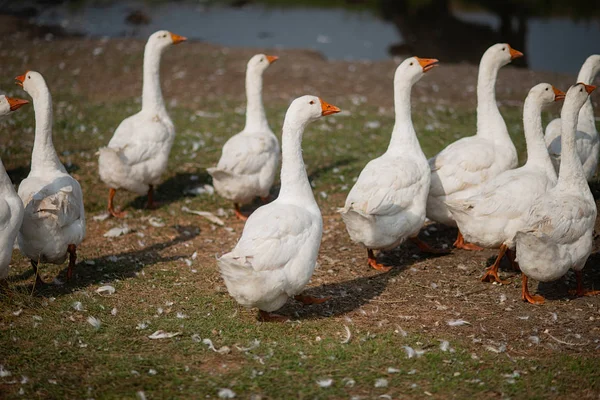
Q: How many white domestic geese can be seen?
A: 10